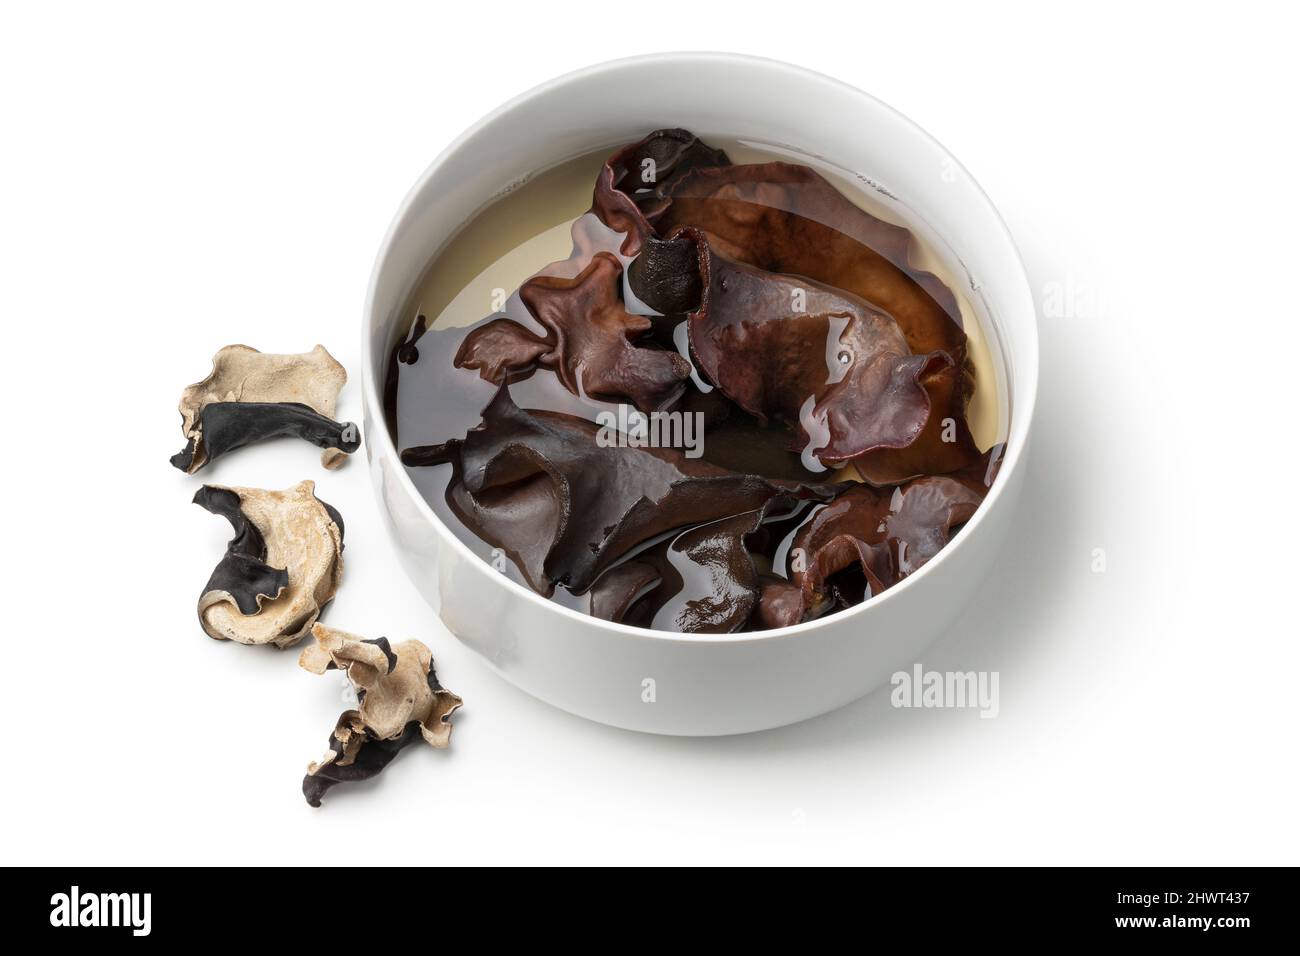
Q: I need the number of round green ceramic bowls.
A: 0